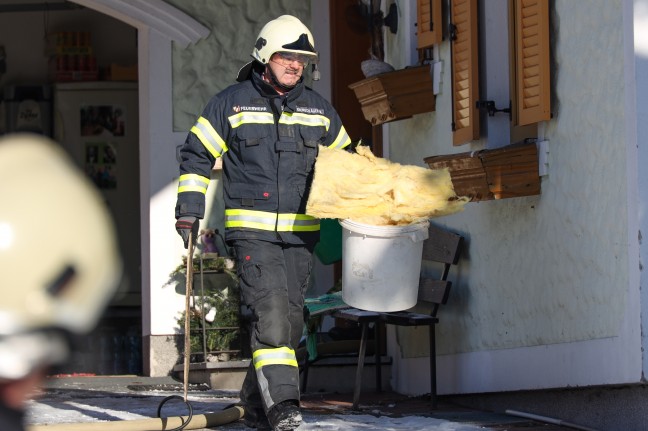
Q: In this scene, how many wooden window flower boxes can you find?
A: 2